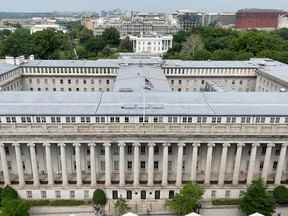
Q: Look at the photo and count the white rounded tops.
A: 3